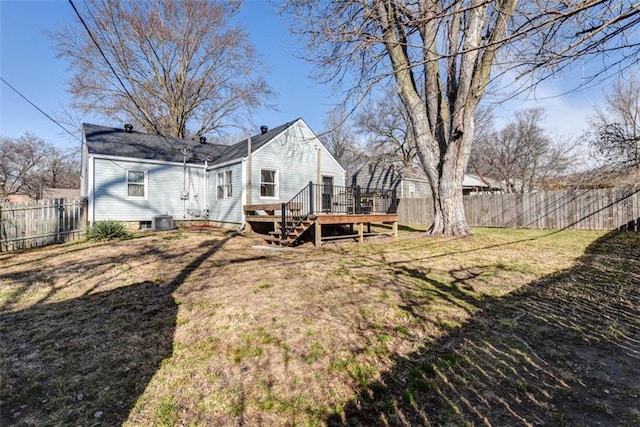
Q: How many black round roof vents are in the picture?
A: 3